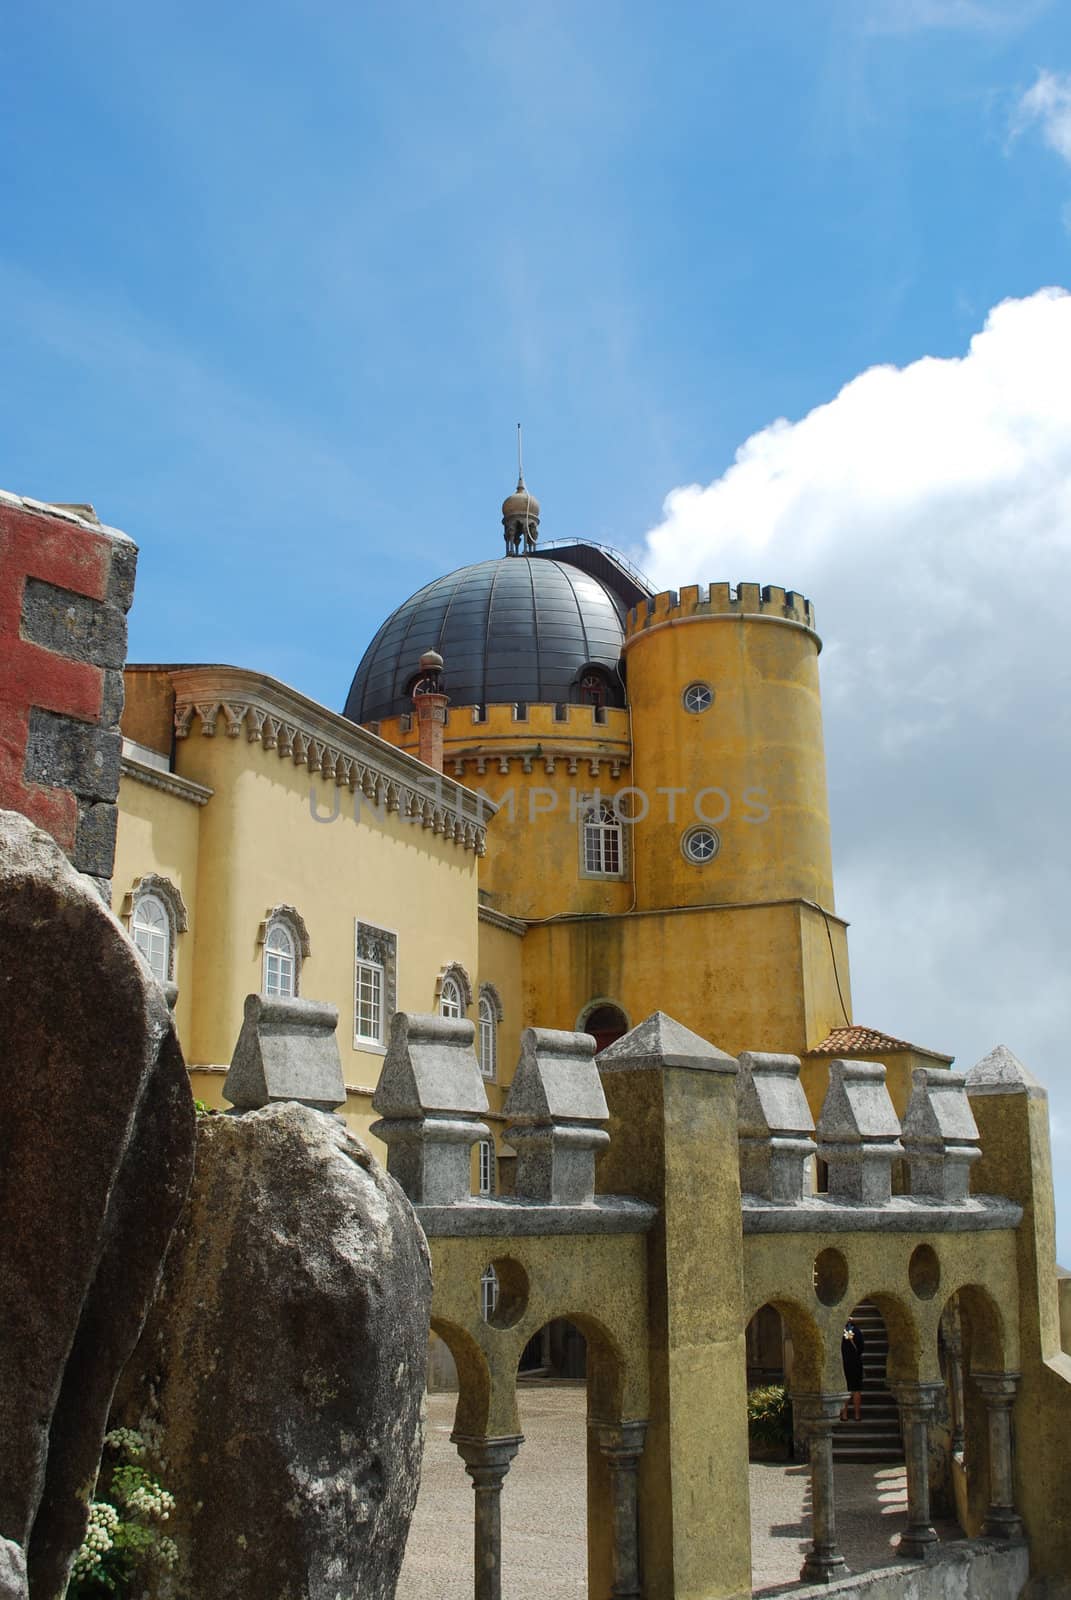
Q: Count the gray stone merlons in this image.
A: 6